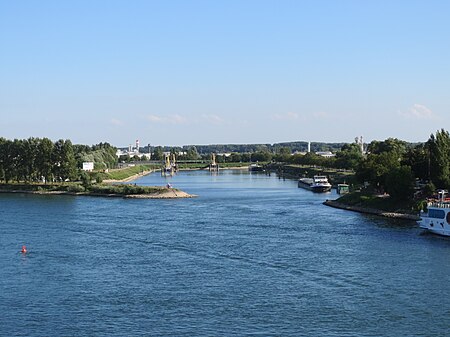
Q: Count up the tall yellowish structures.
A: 3